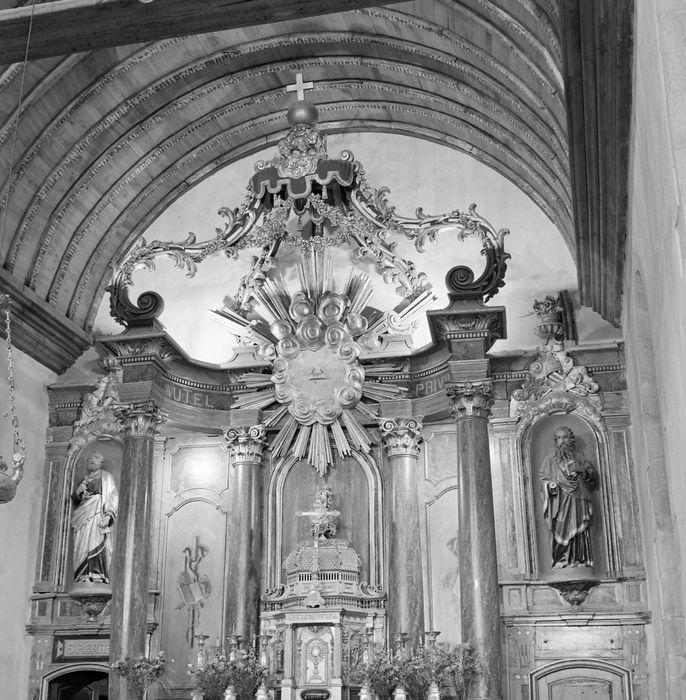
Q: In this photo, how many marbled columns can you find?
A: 4